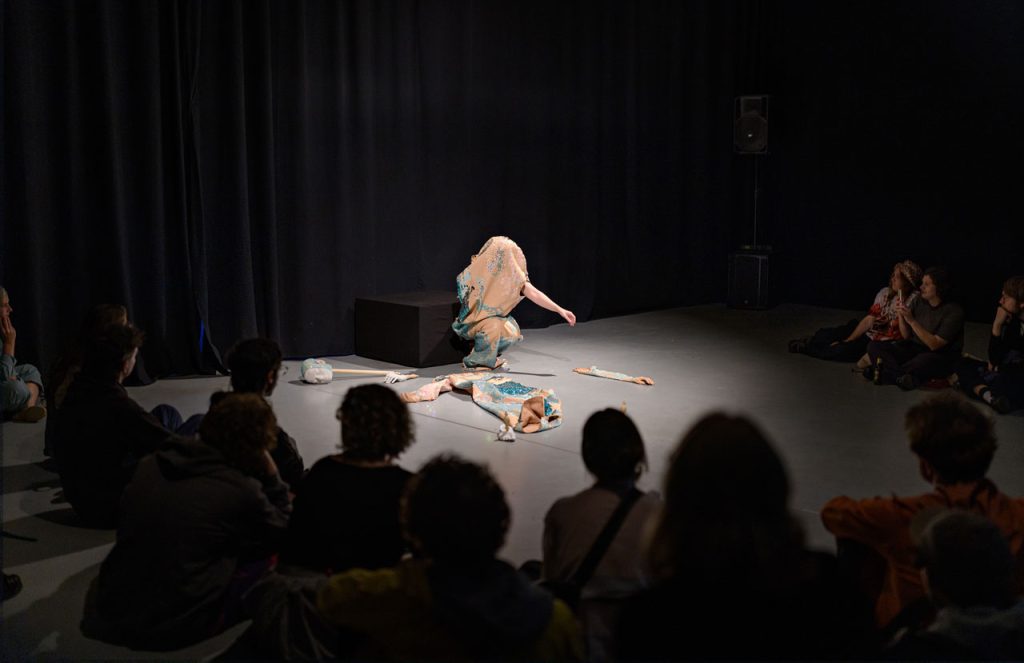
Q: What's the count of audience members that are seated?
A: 14